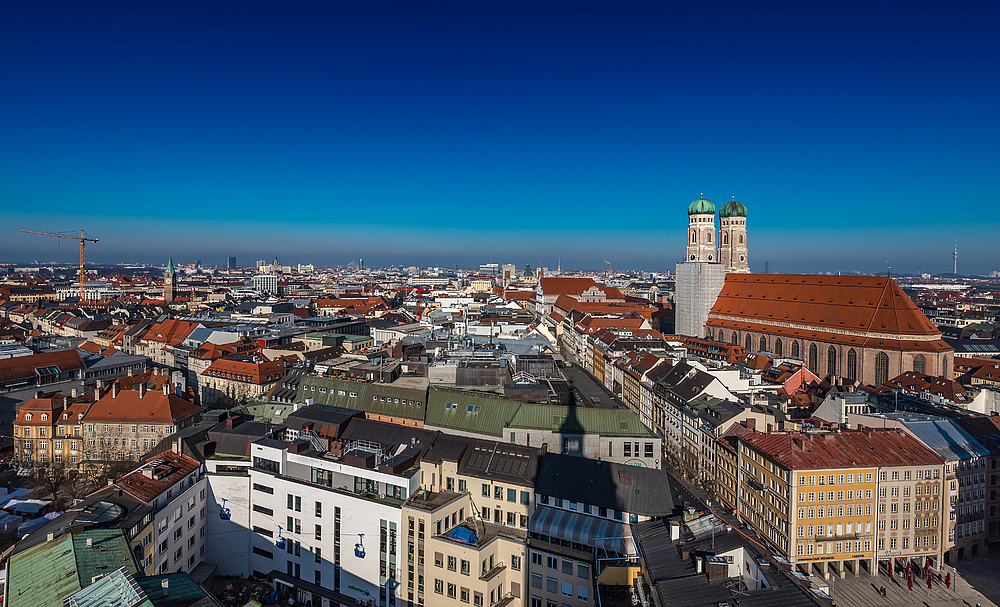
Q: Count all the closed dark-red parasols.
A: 6